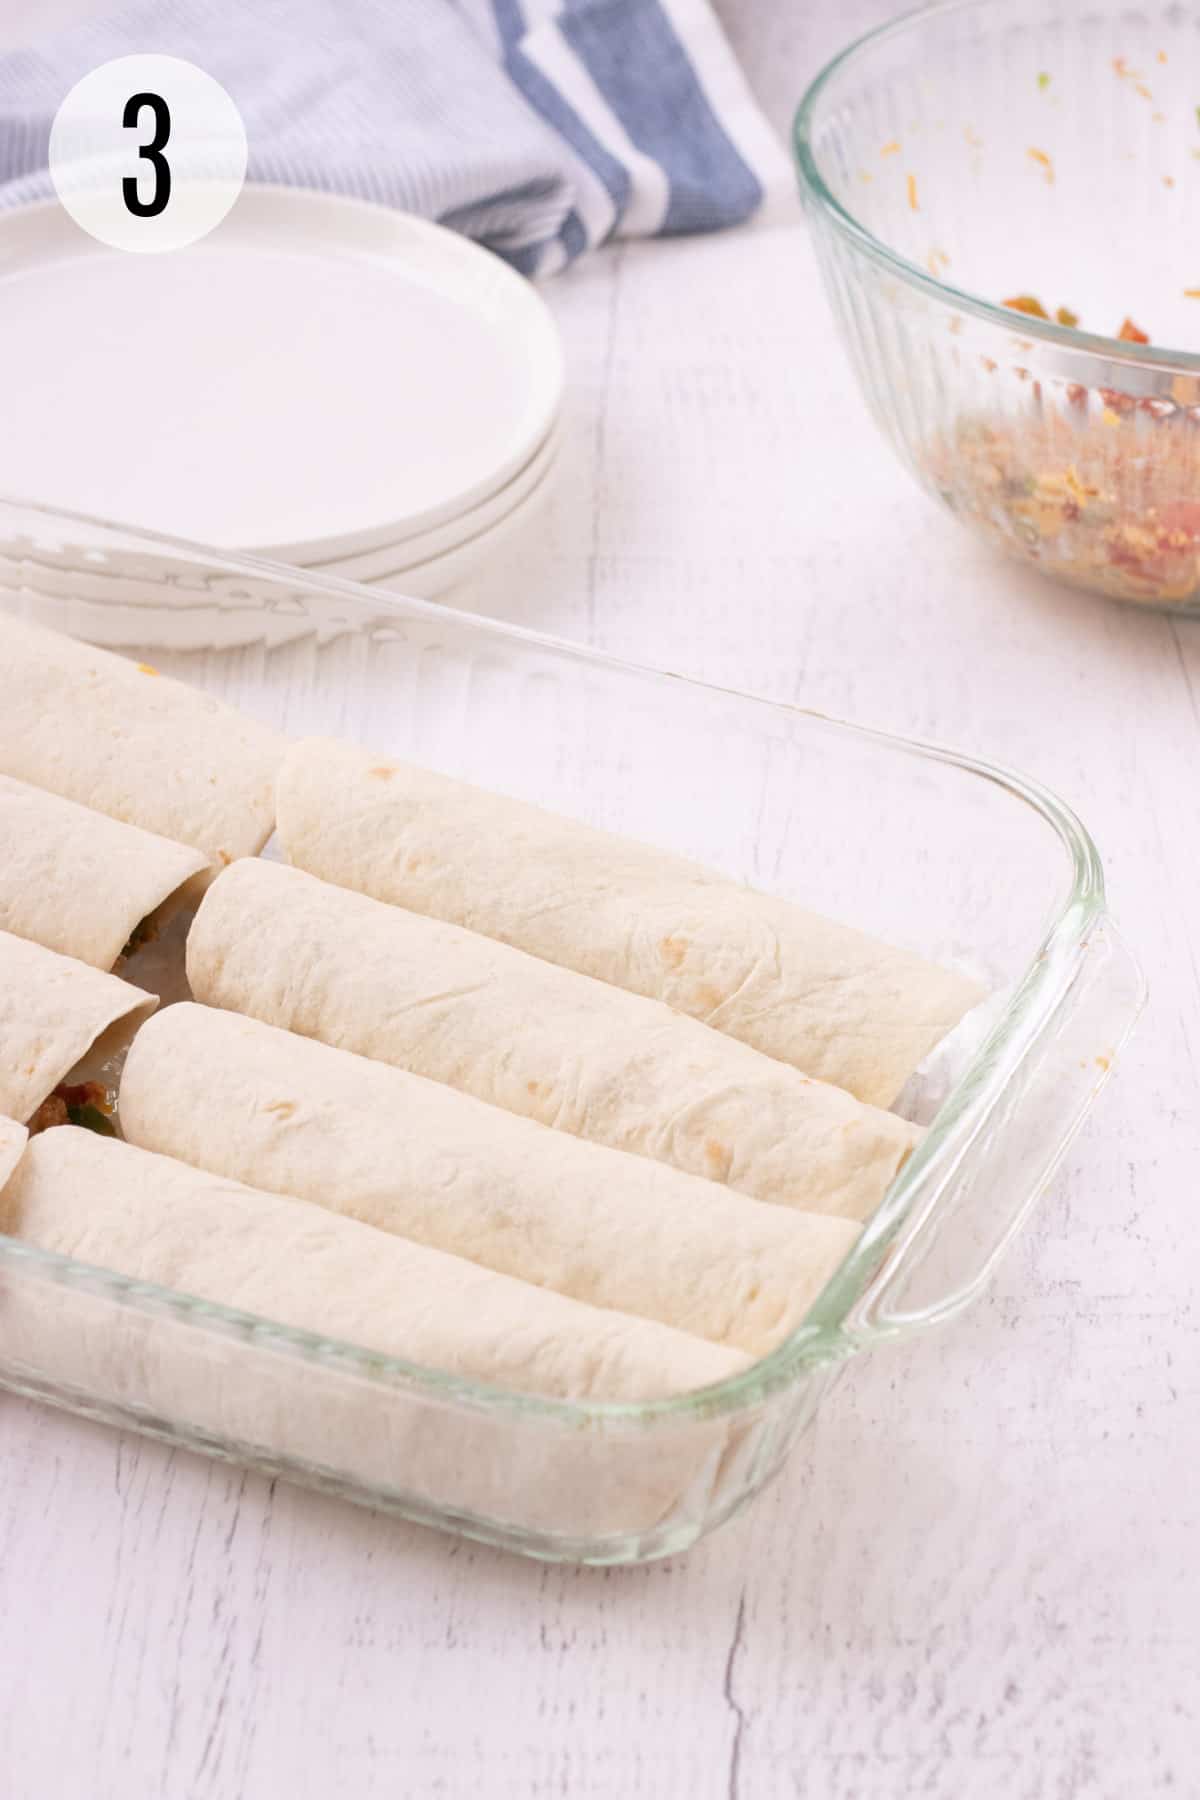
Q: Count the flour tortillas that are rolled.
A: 8